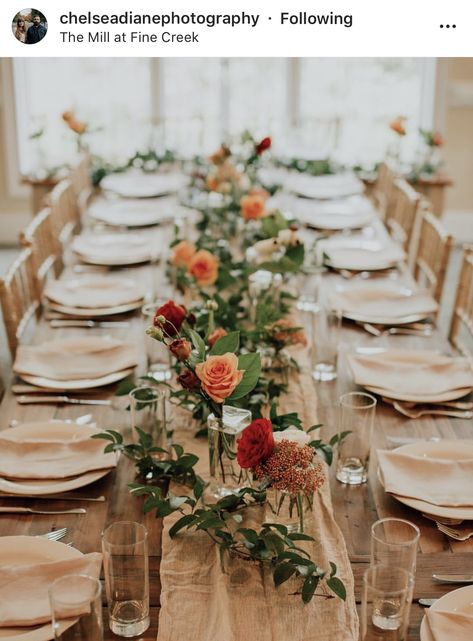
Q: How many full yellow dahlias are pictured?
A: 0